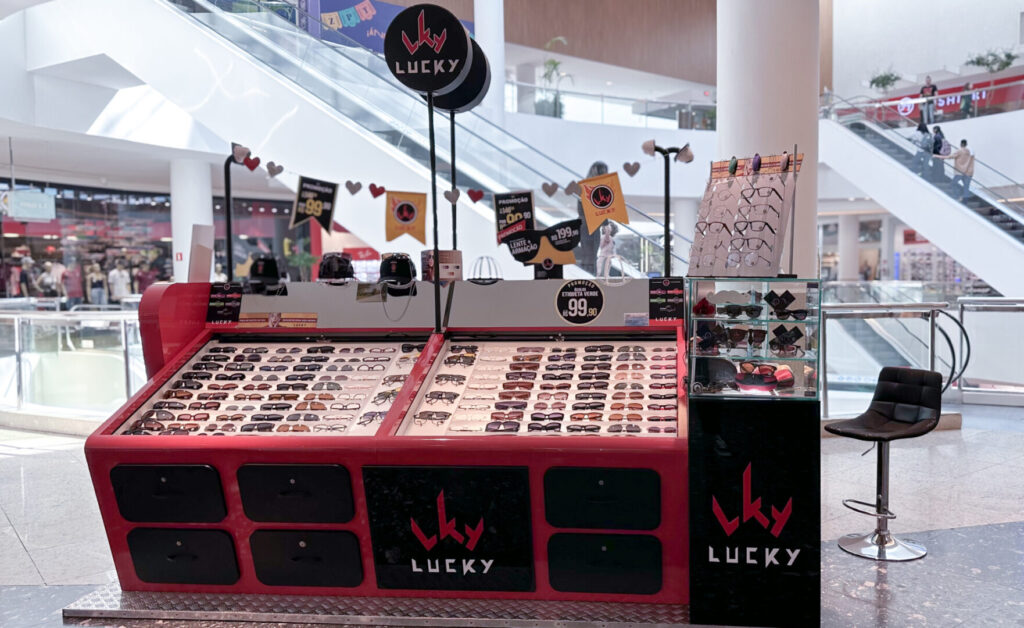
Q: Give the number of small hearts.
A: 9